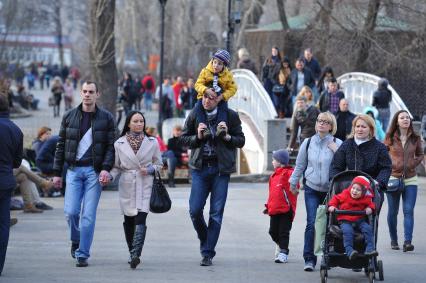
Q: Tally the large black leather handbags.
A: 1